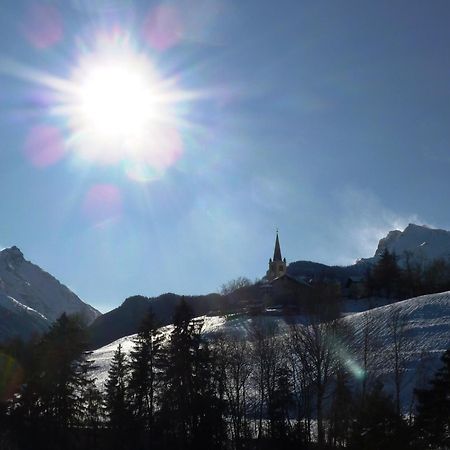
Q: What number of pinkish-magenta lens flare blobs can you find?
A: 5